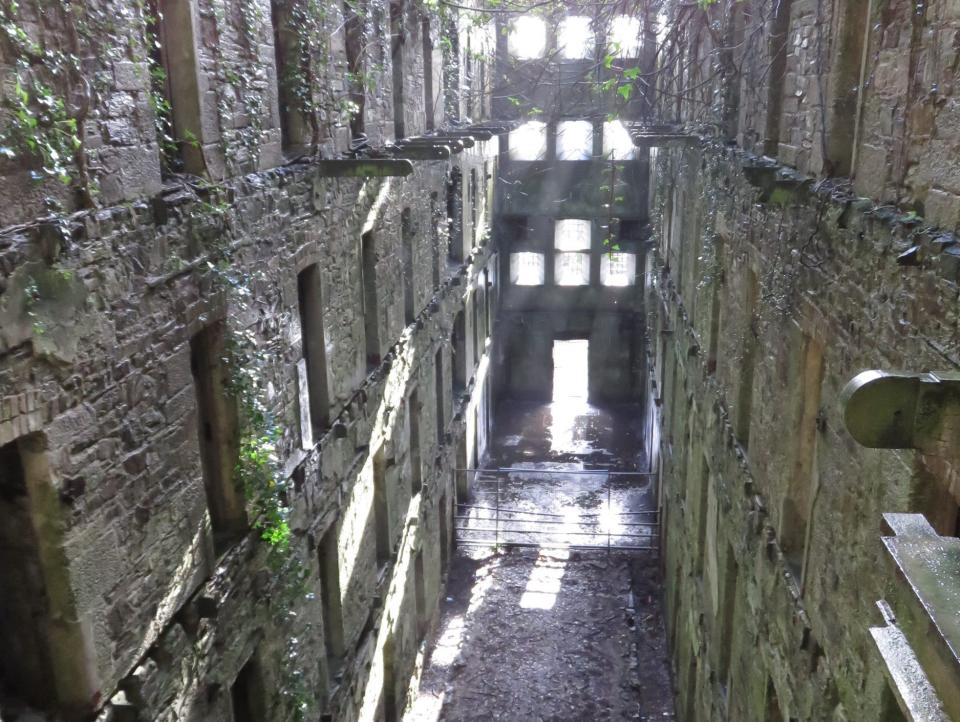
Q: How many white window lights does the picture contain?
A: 10